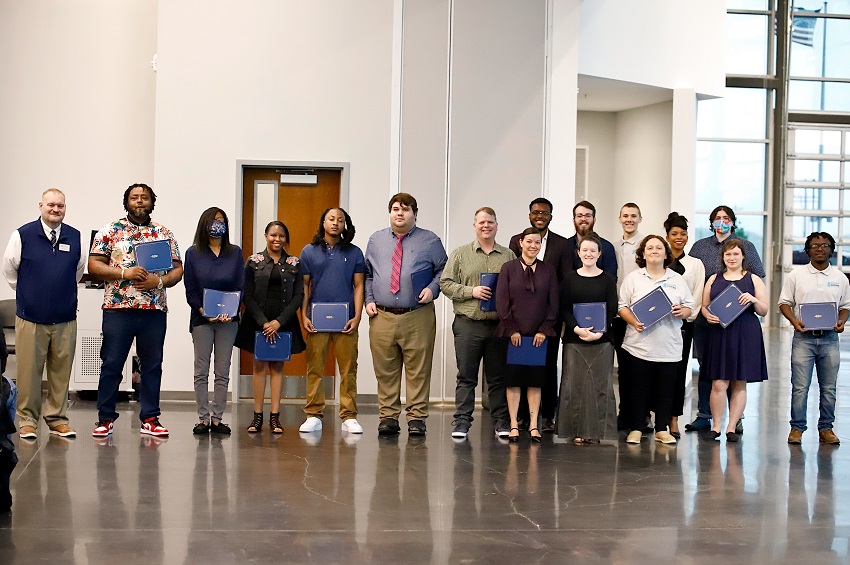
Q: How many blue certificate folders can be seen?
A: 11